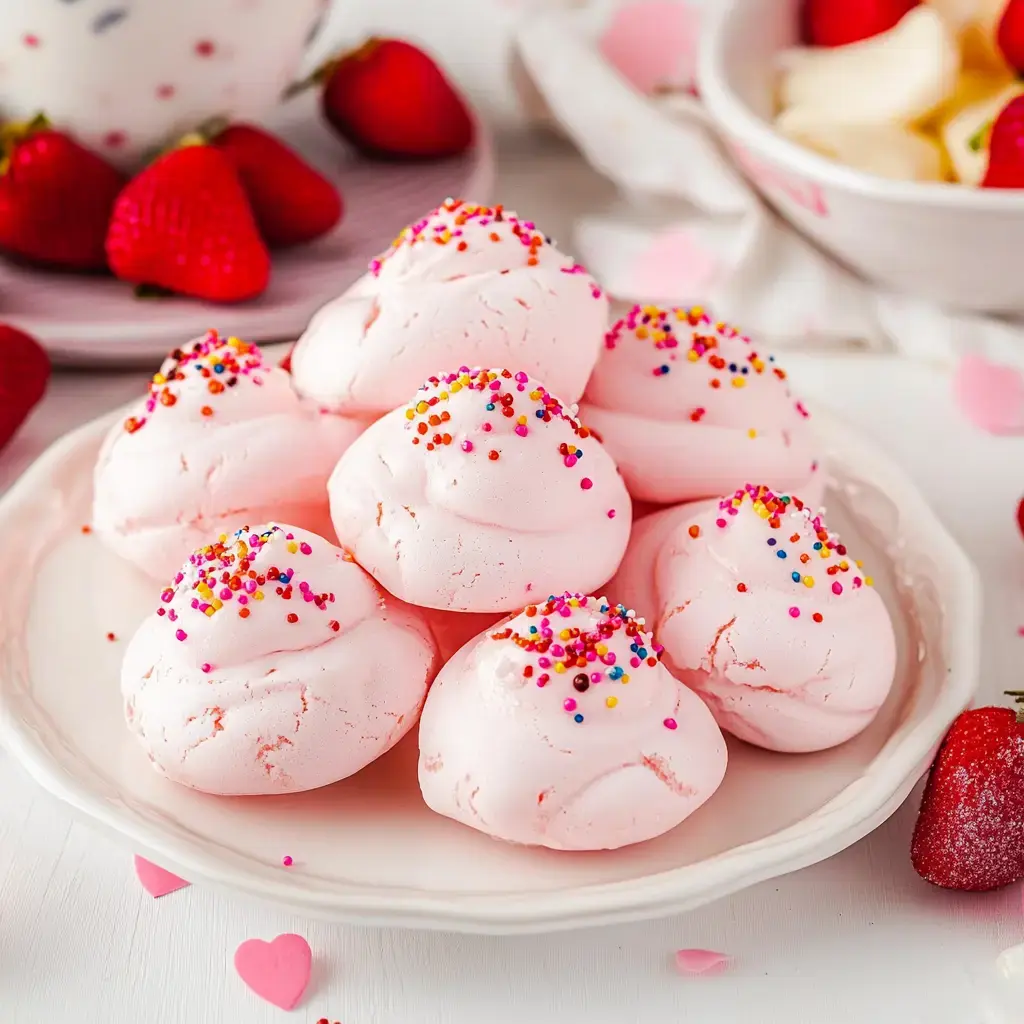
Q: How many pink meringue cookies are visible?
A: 7